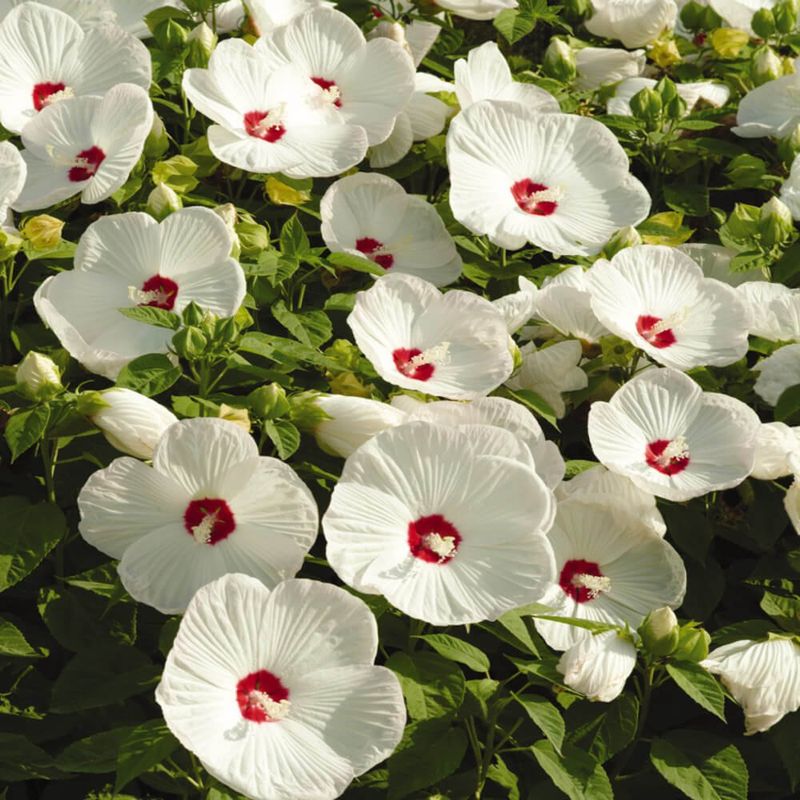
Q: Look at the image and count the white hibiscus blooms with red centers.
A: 14